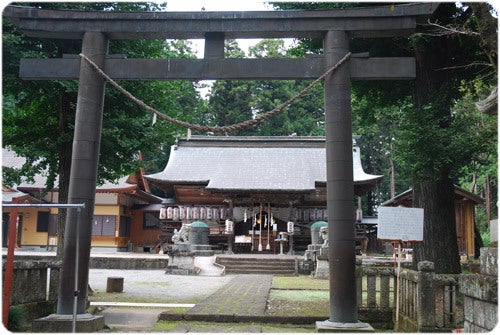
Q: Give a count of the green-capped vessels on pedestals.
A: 2